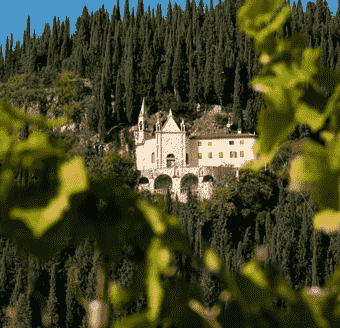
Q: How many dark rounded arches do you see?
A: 4